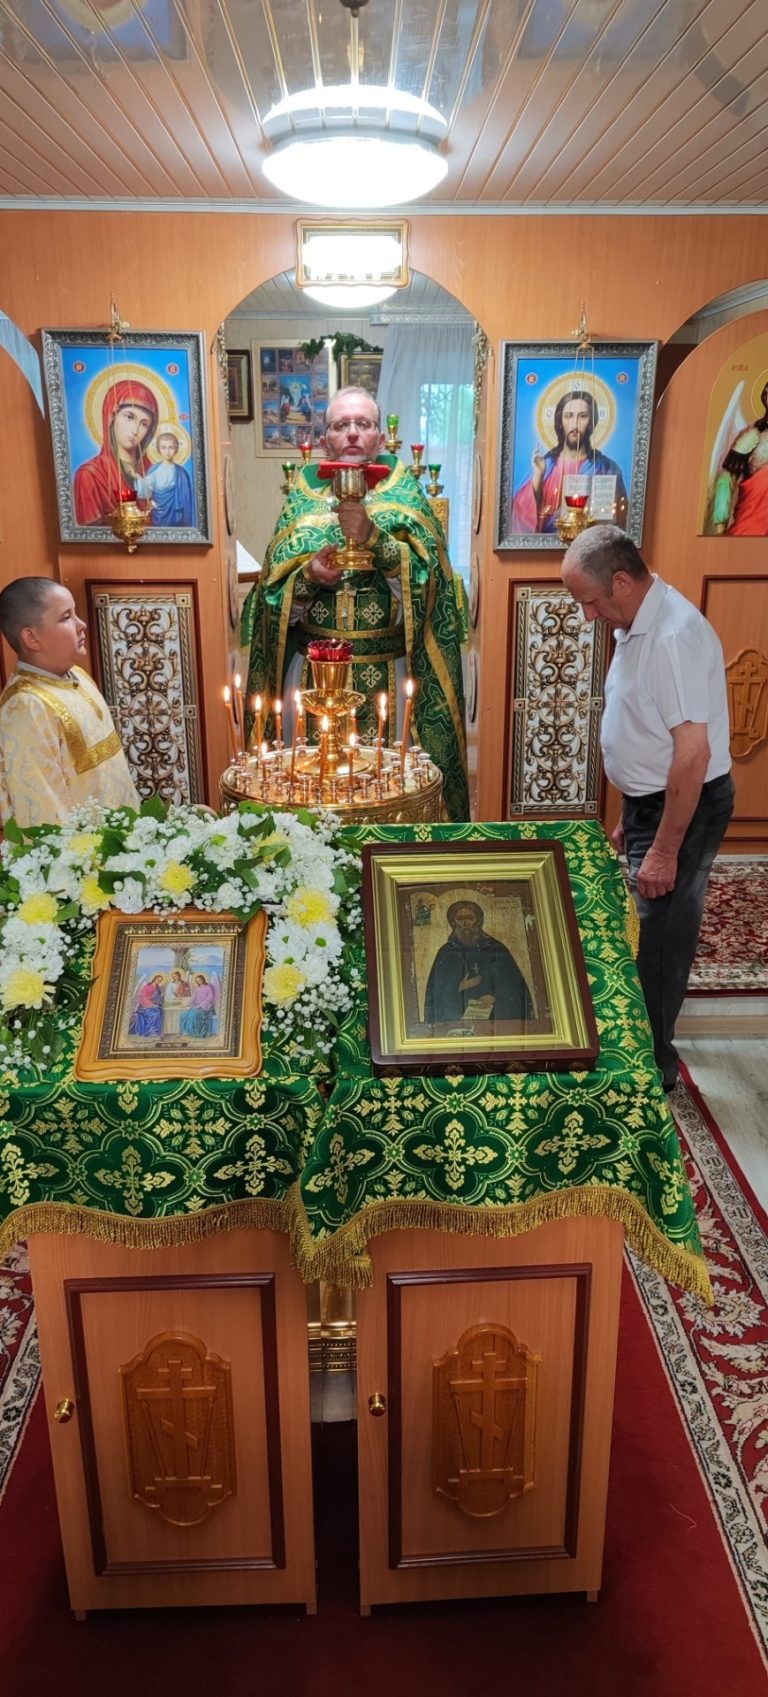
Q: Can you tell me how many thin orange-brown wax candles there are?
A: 13